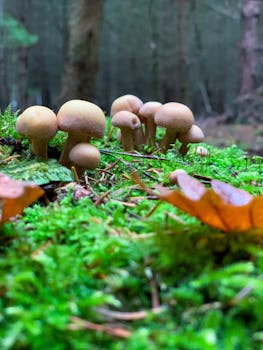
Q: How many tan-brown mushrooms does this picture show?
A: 8